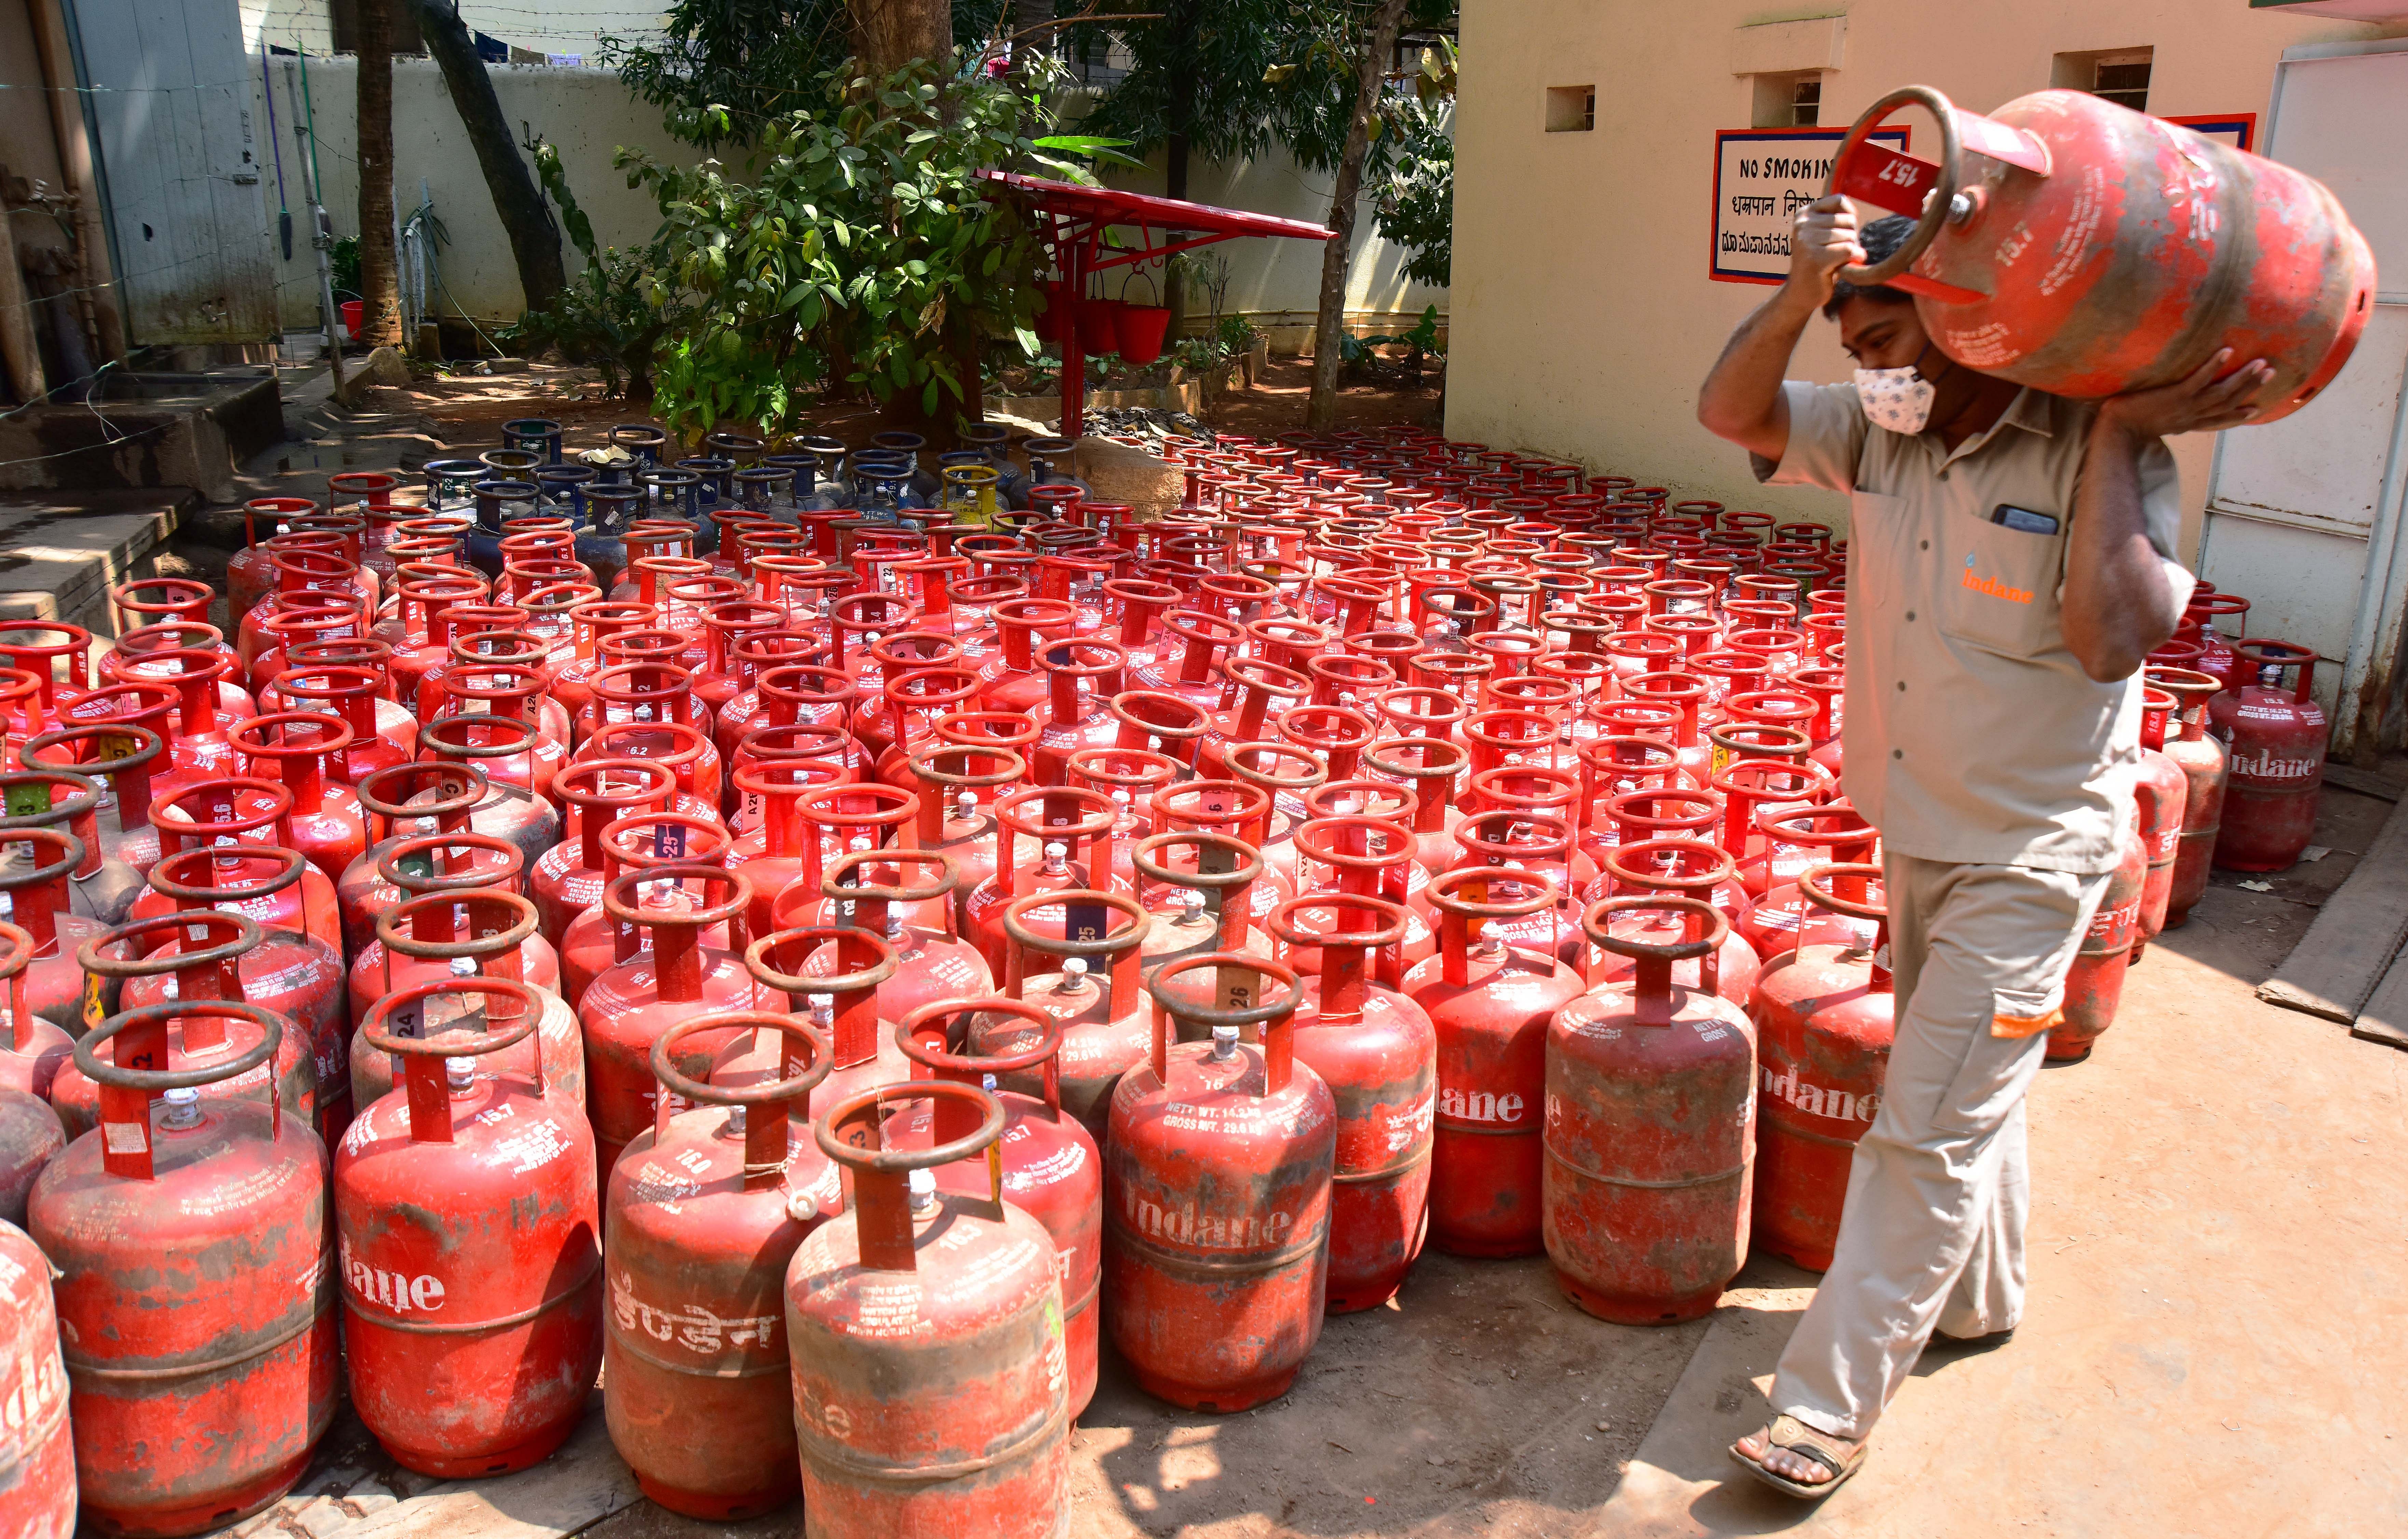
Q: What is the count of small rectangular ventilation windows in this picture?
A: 3